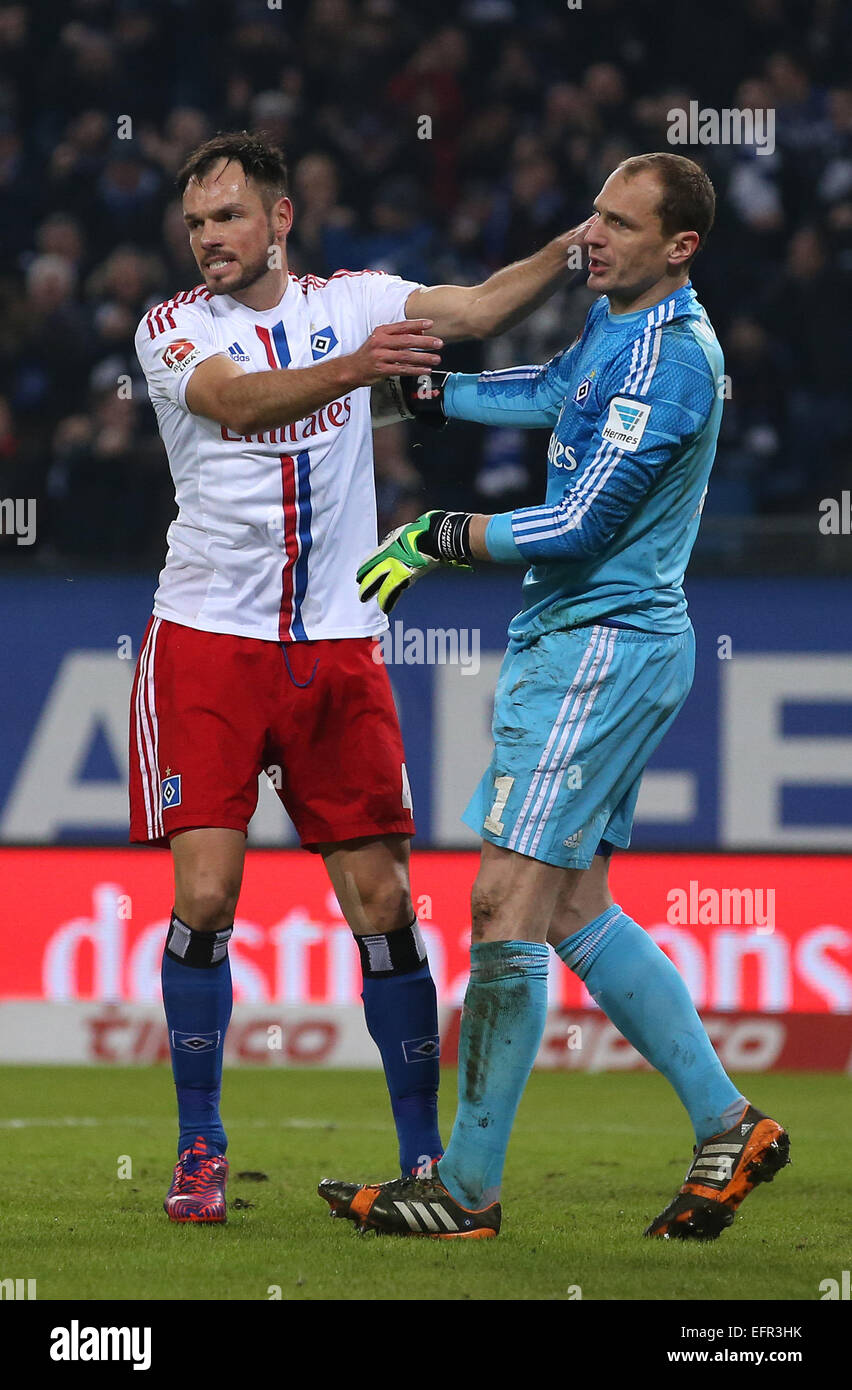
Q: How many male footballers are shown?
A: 2